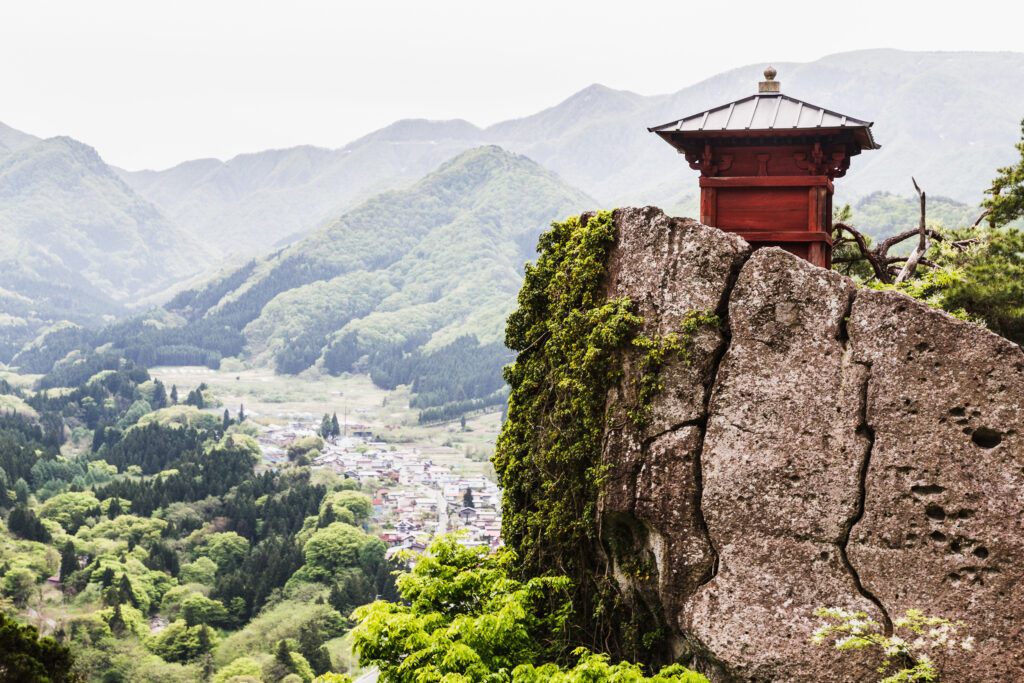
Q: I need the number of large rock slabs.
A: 3